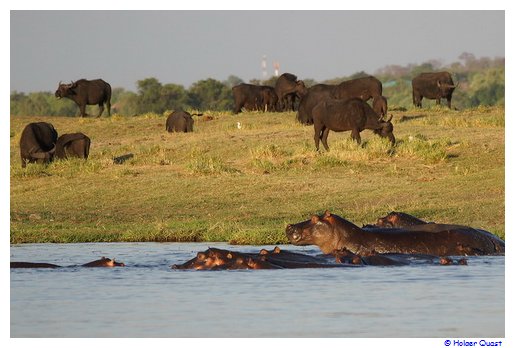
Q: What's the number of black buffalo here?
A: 11